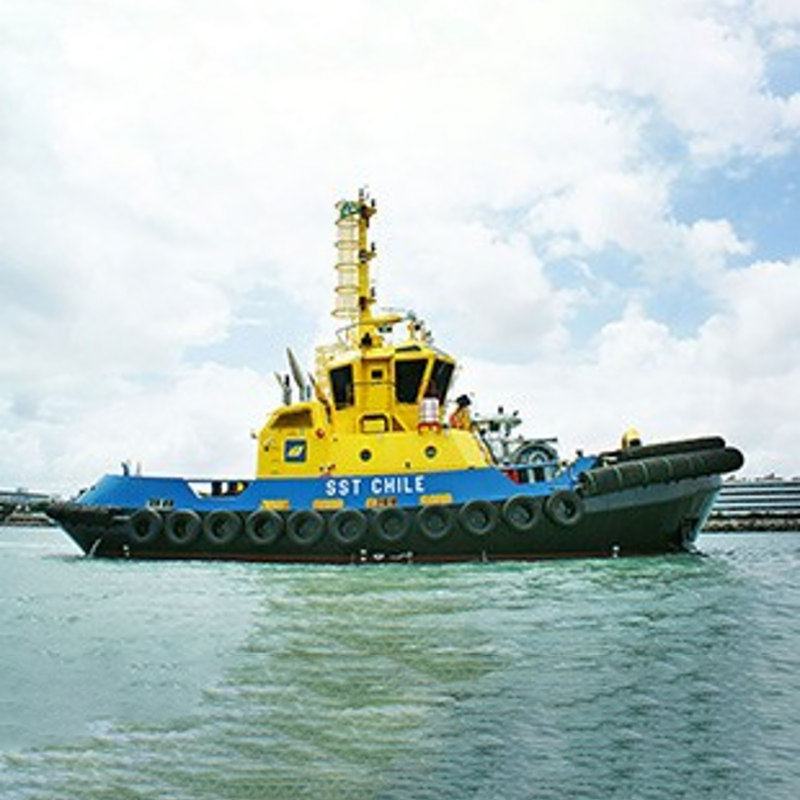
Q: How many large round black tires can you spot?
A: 11